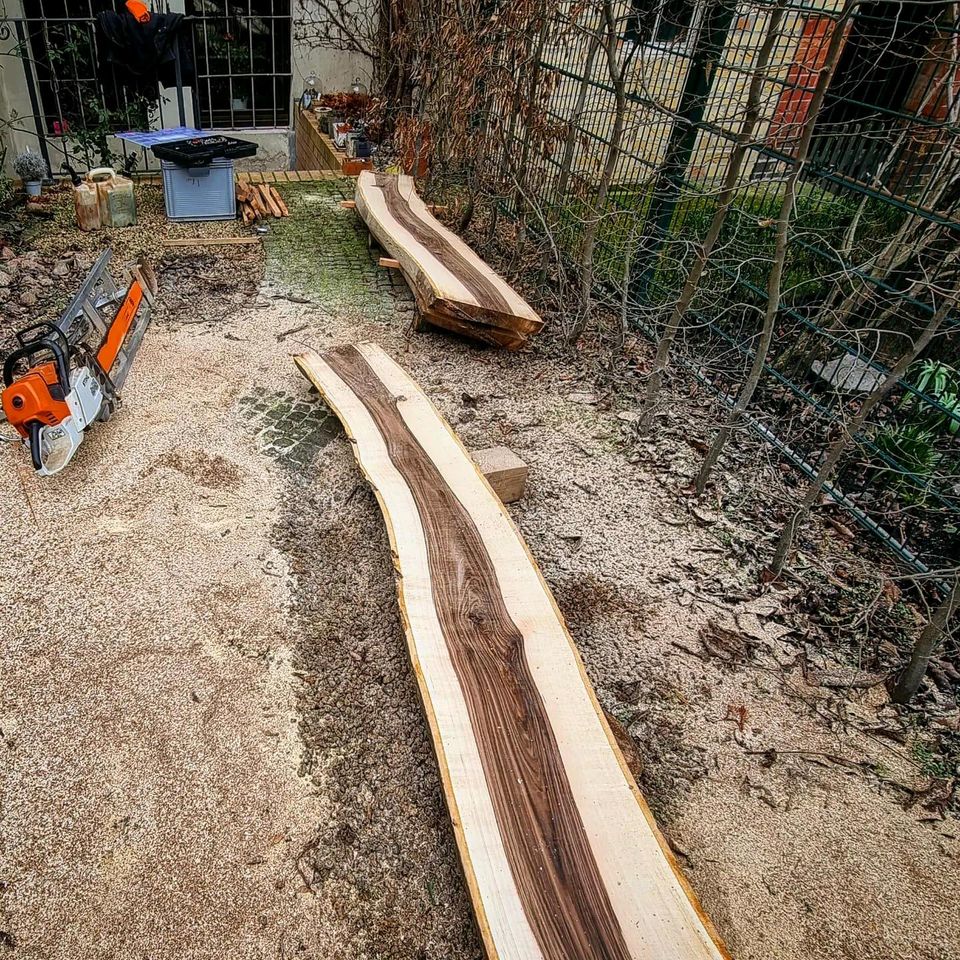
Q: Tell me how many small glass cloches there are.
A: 2